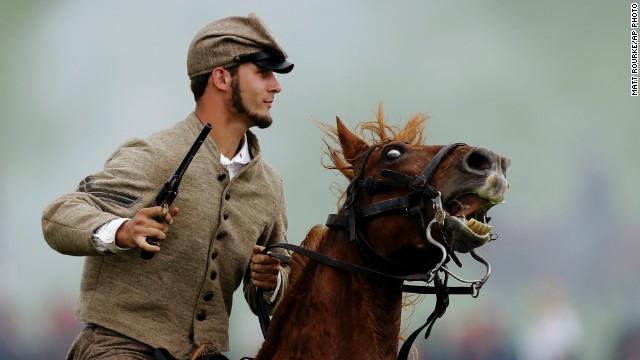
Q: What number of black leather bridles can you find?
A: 1